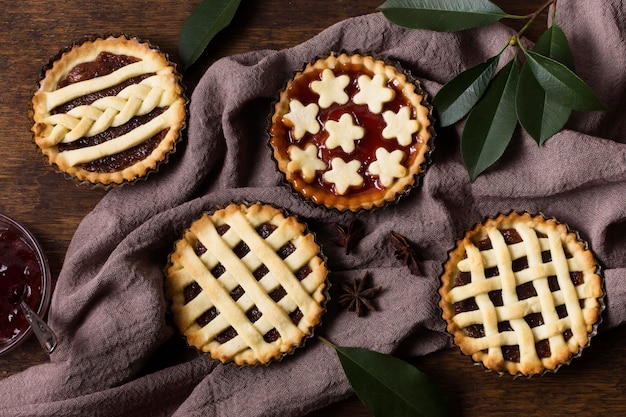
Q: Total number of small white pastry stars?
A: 8